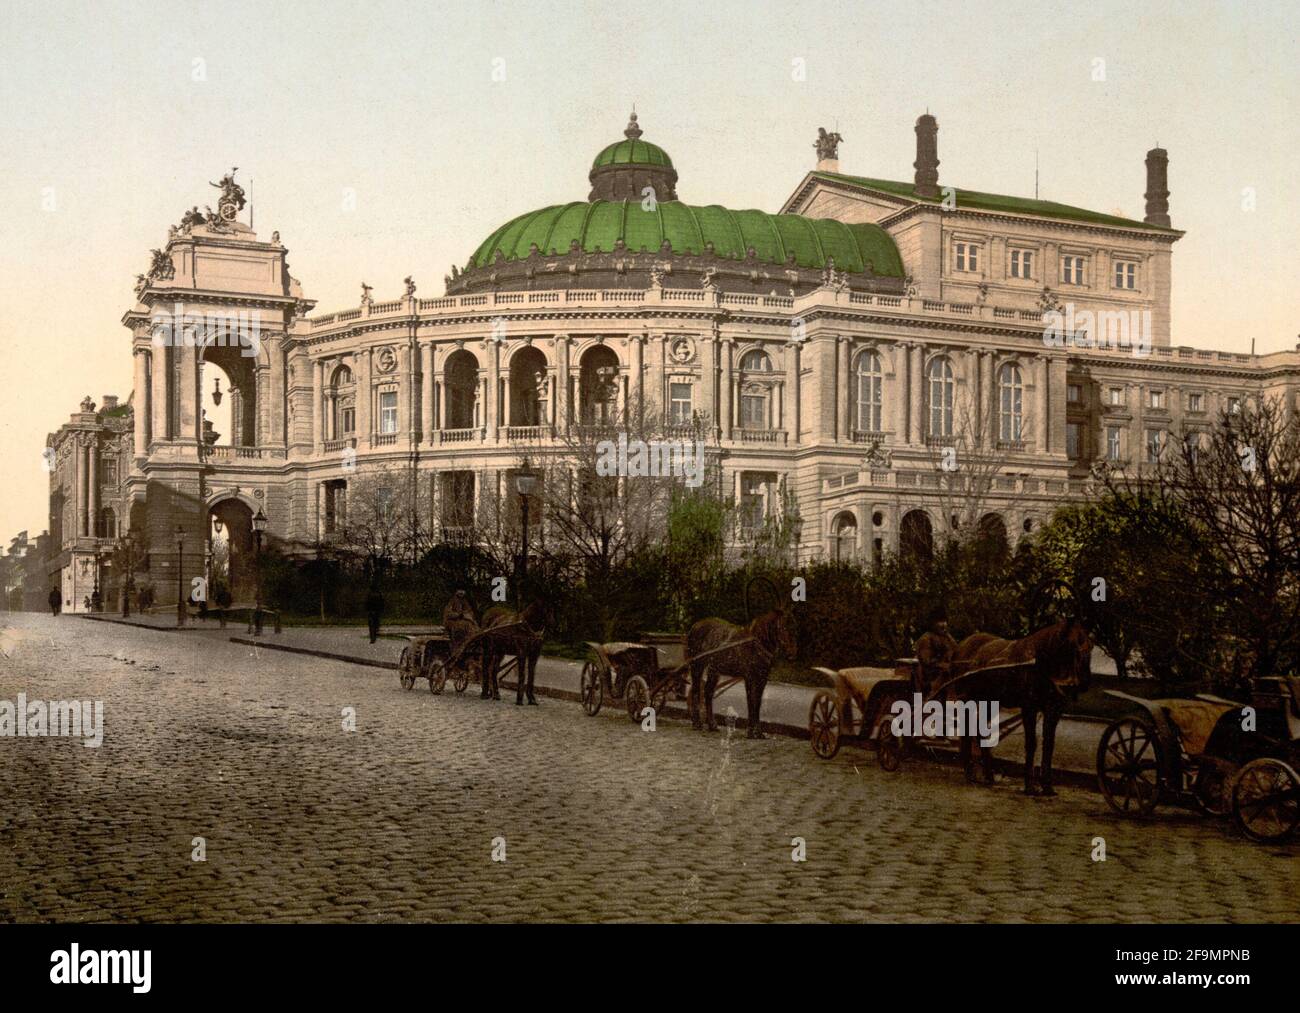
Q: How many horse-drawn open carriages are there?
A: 4